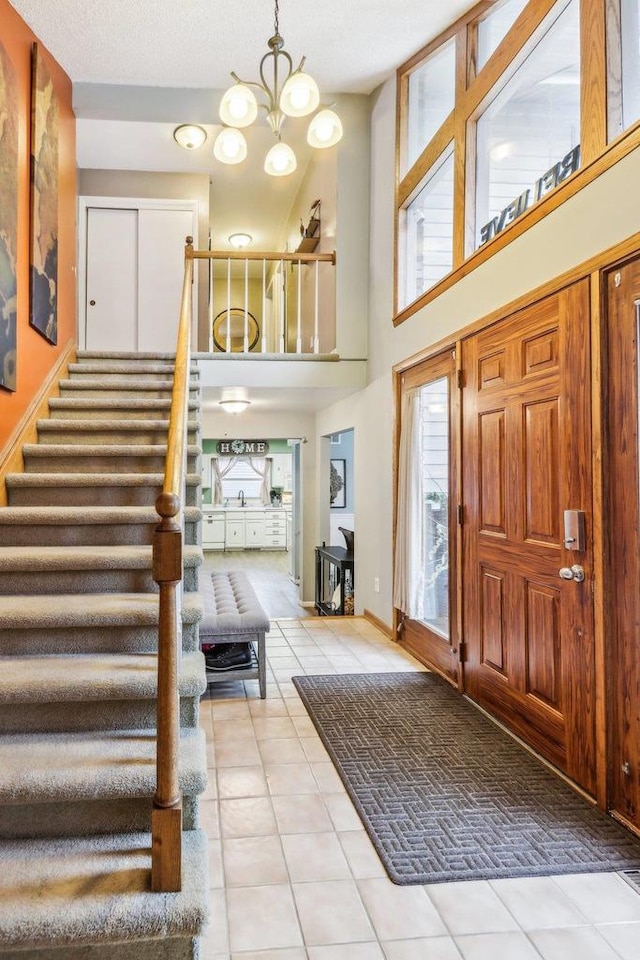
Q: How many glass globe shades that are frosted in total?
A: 5